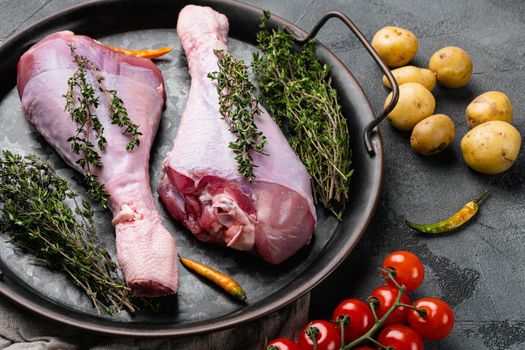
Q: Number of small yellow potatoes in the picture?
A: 7